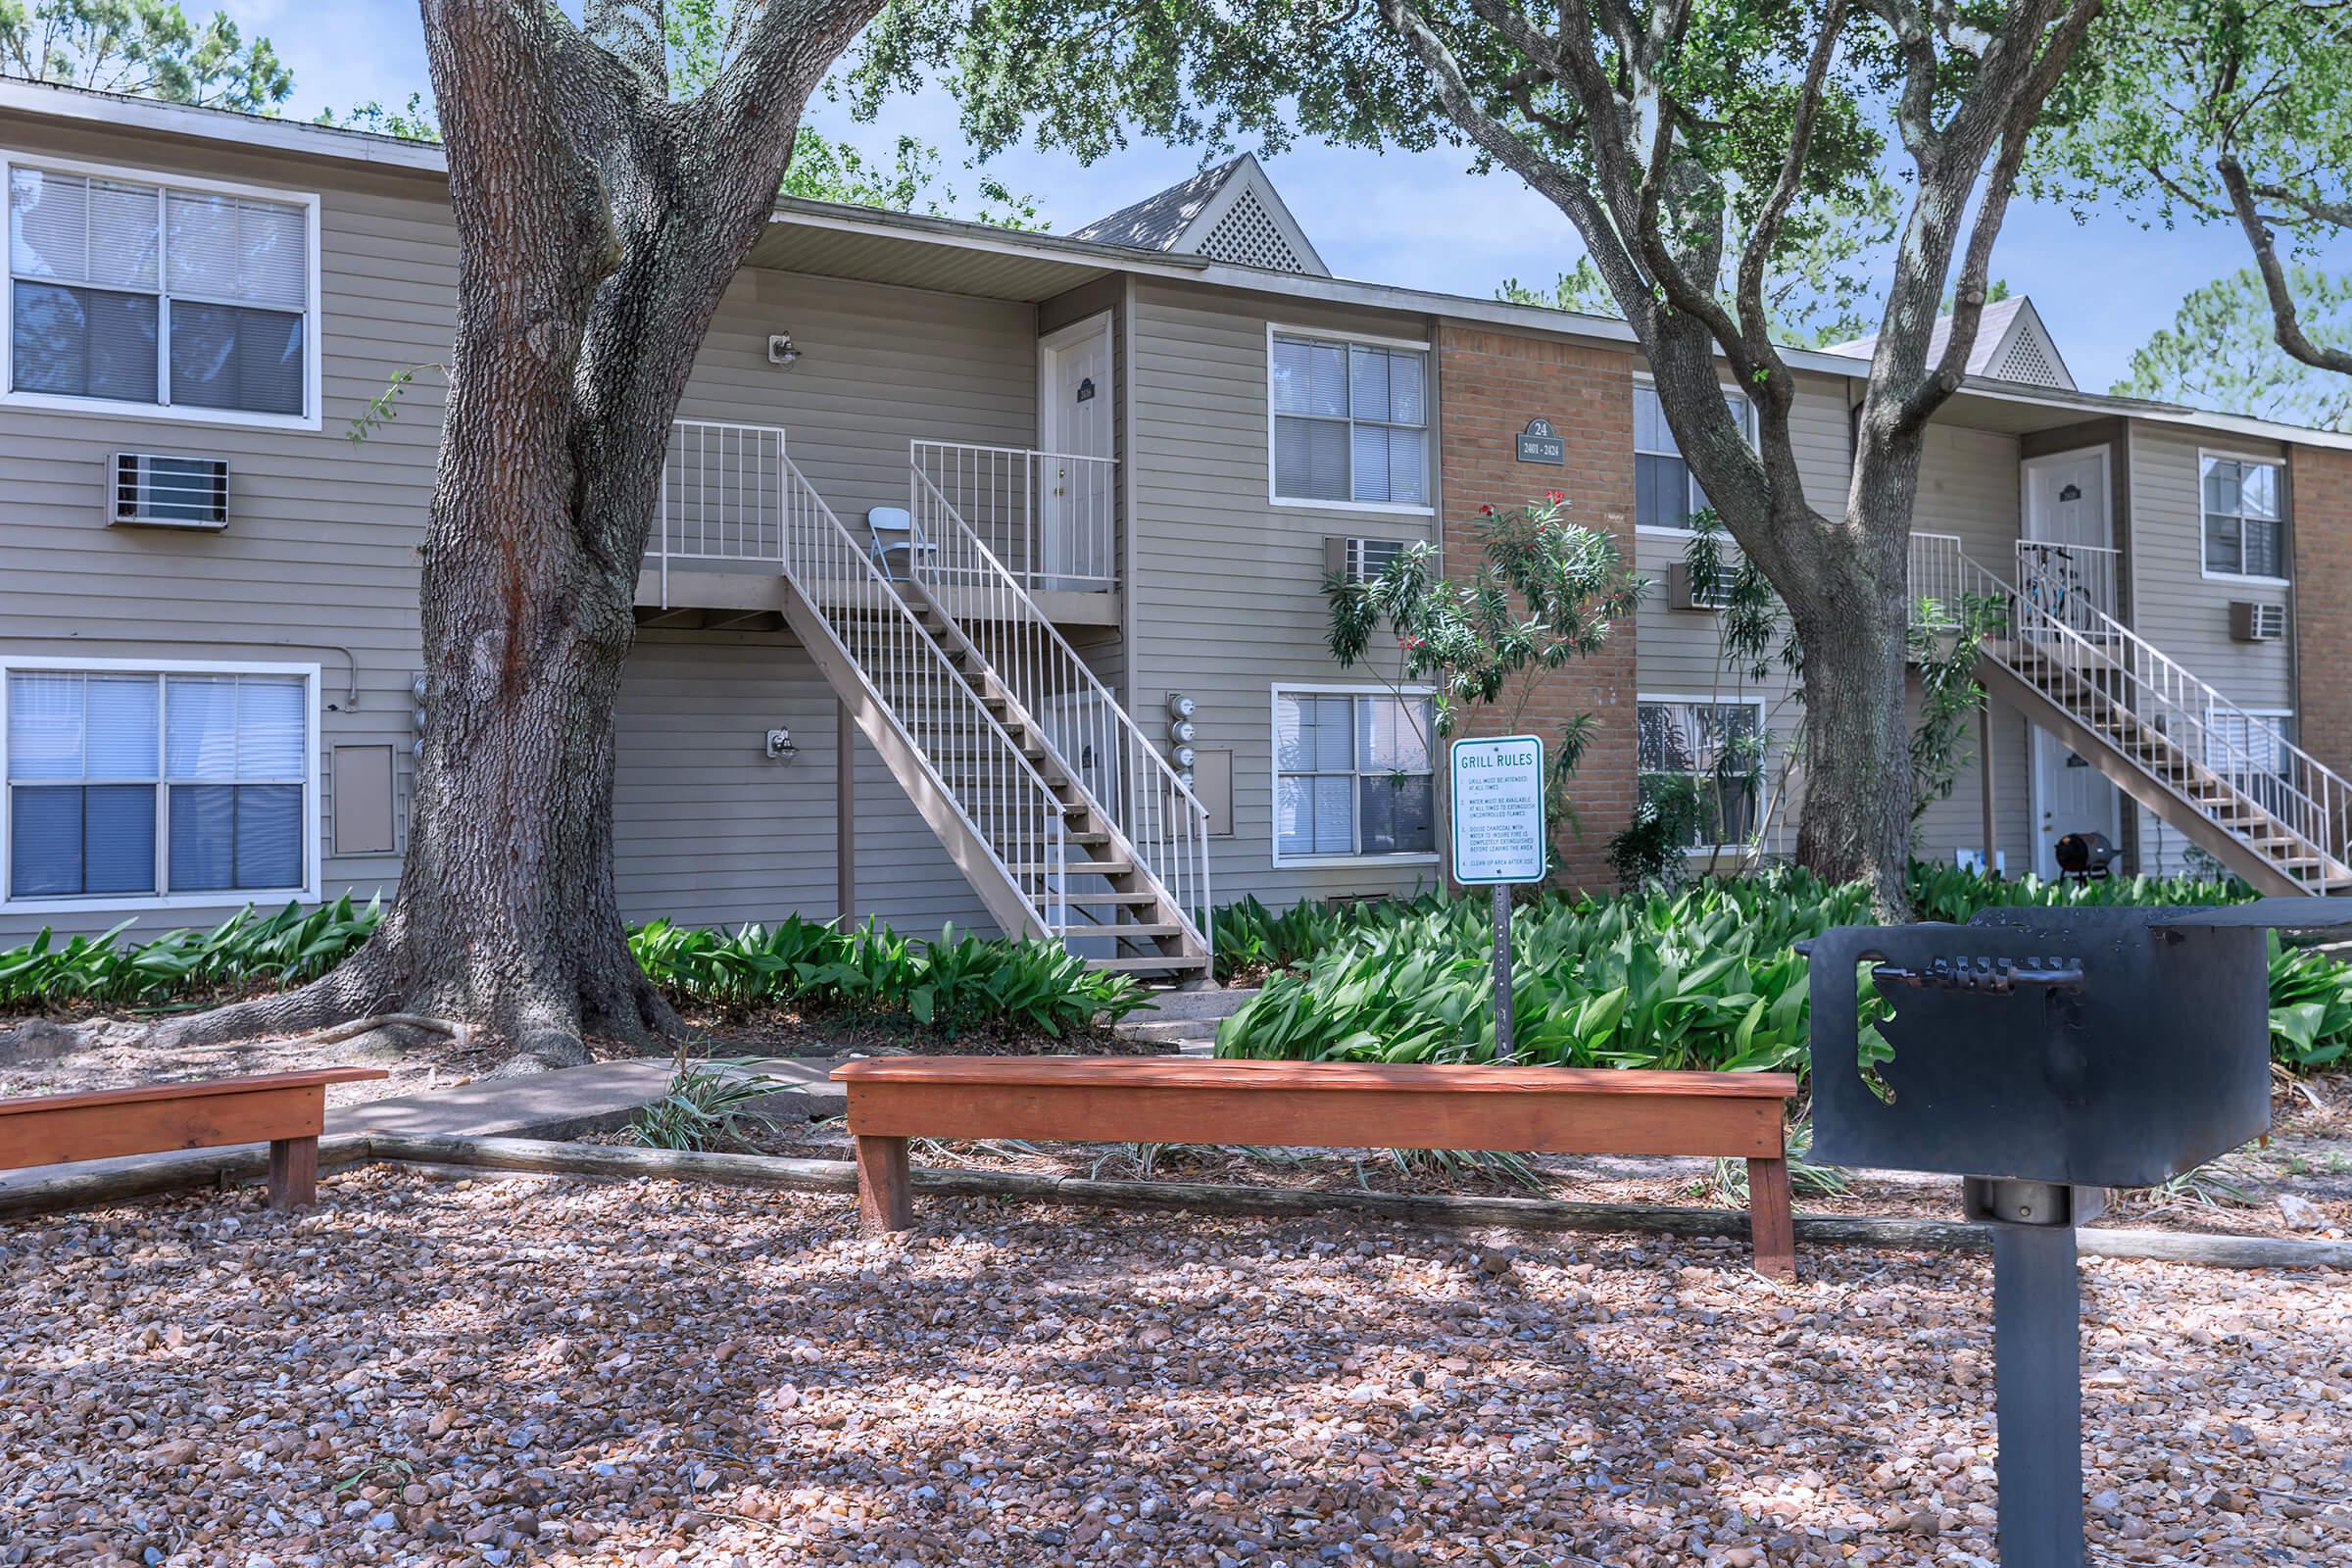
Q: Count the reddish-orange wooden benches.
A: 2